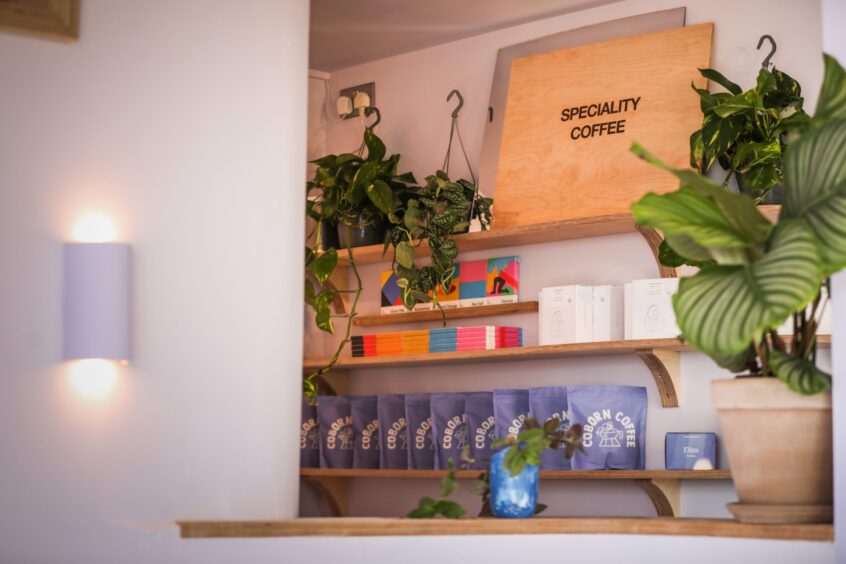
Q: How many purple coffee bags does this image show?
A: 10